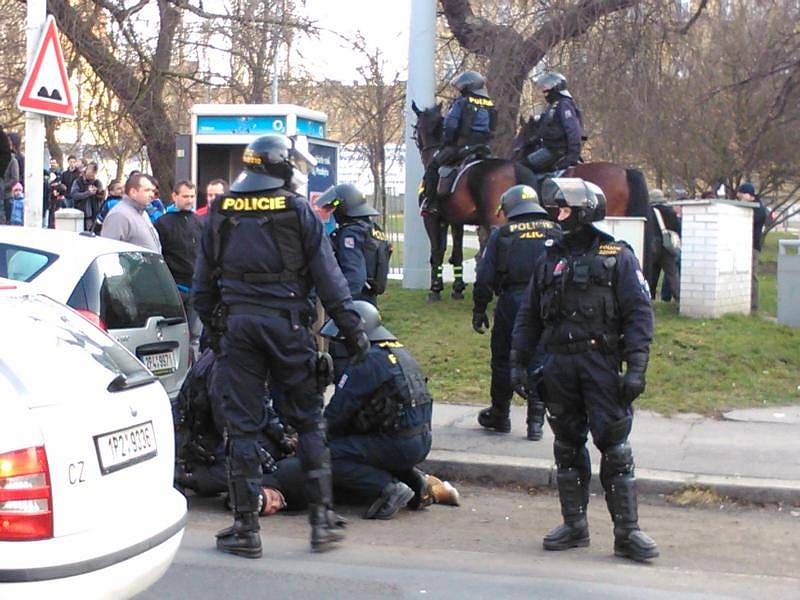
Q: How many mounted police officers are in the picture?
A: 2